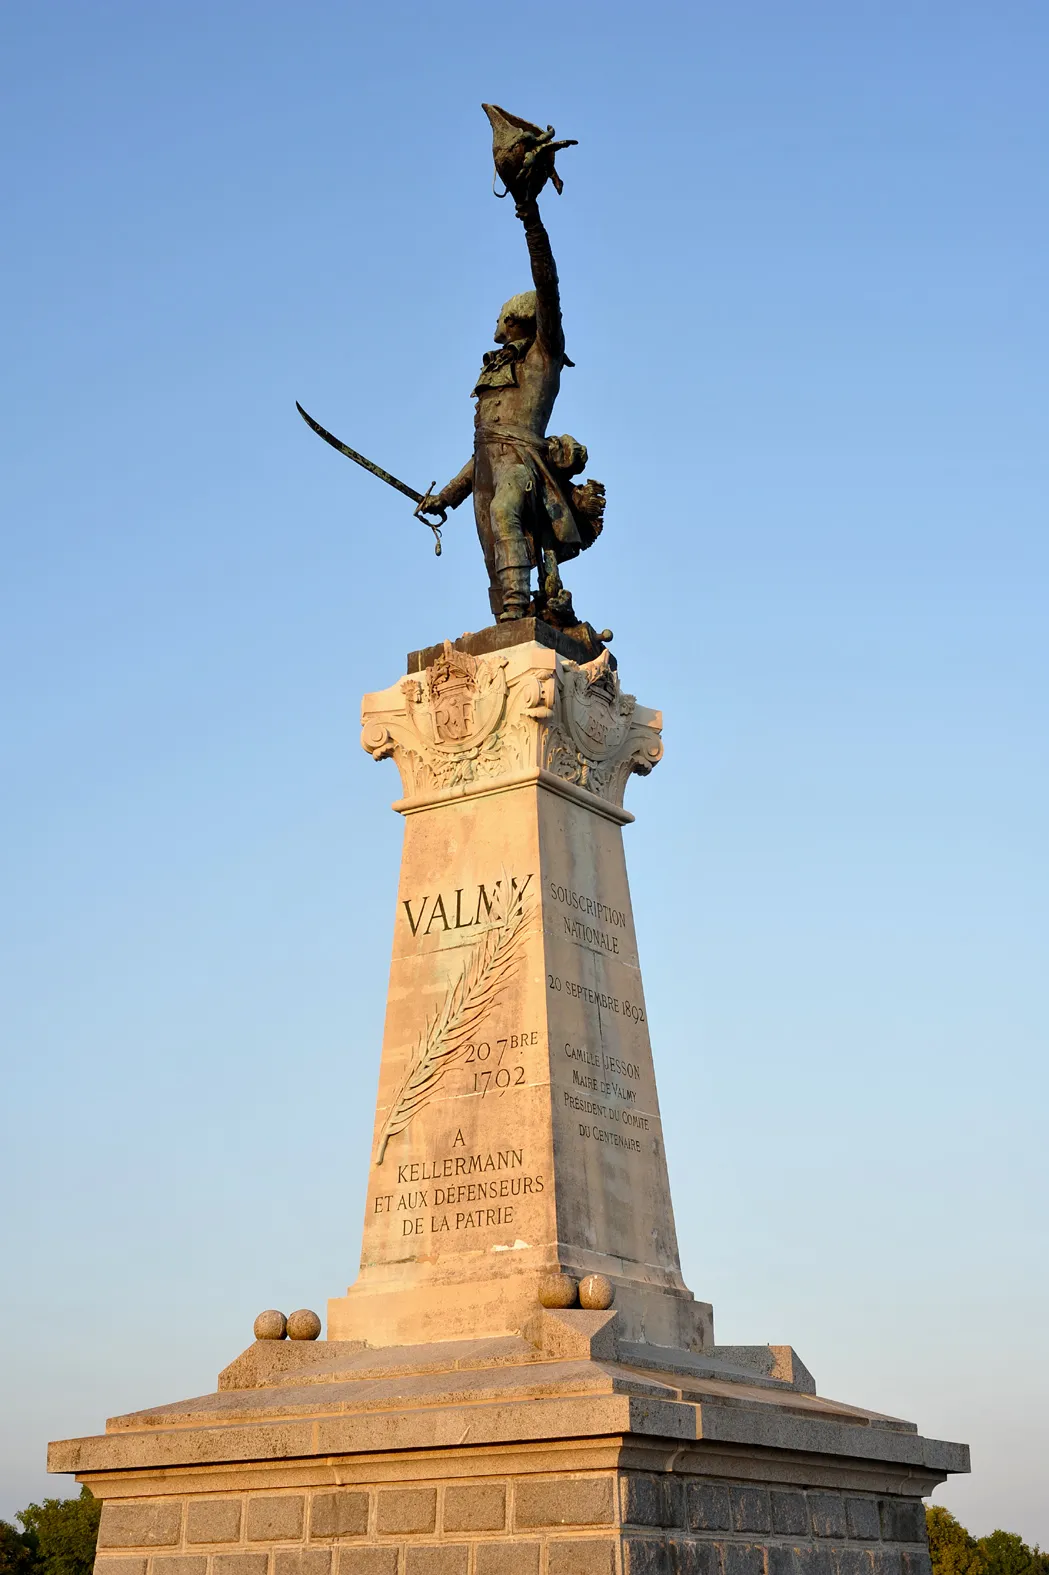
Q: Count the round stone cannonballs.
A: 4